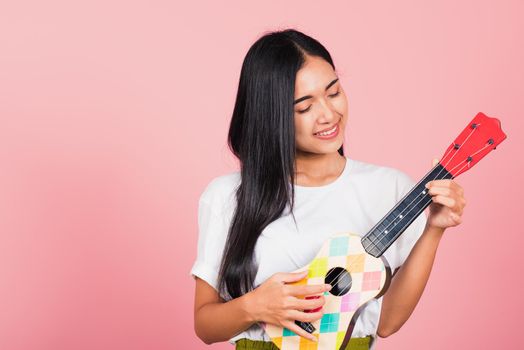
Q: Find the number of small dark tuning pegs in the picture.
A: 4